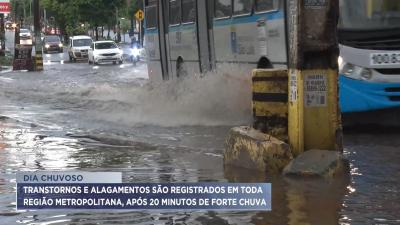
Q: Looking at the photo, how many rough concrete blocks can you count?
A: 2